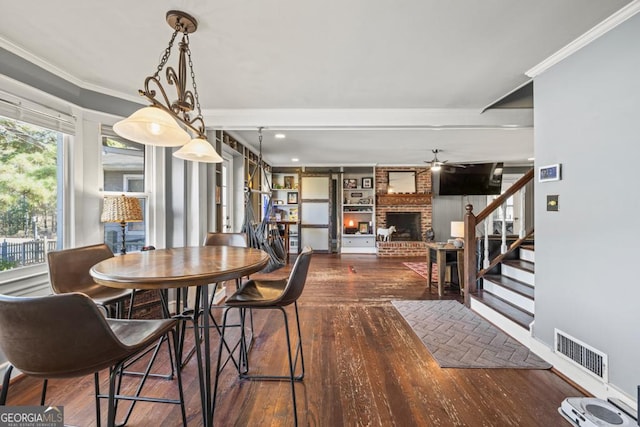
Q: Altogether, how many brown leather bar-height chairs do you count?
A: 4